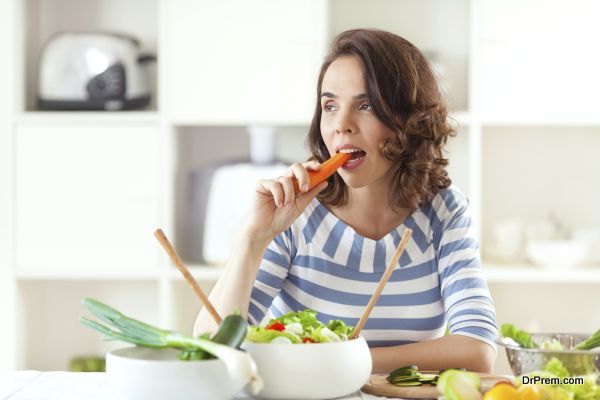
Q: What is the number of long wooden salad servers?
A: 2